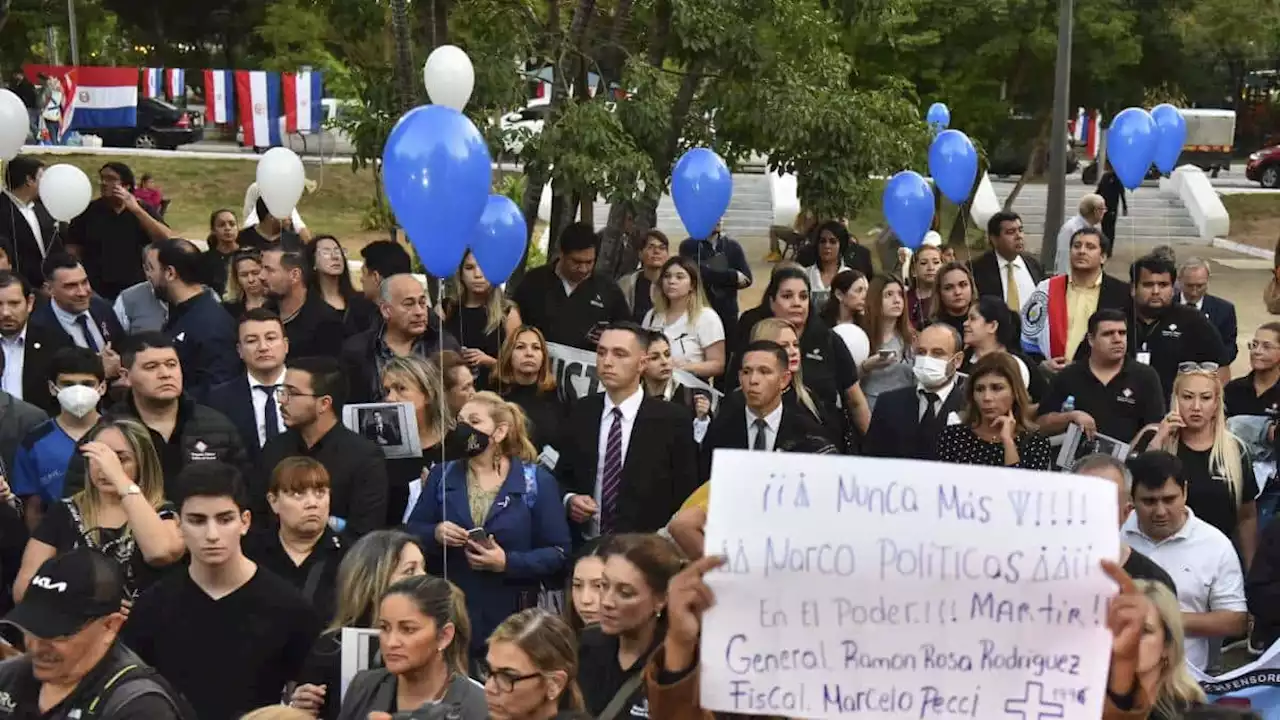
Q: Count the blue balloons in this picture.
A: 8